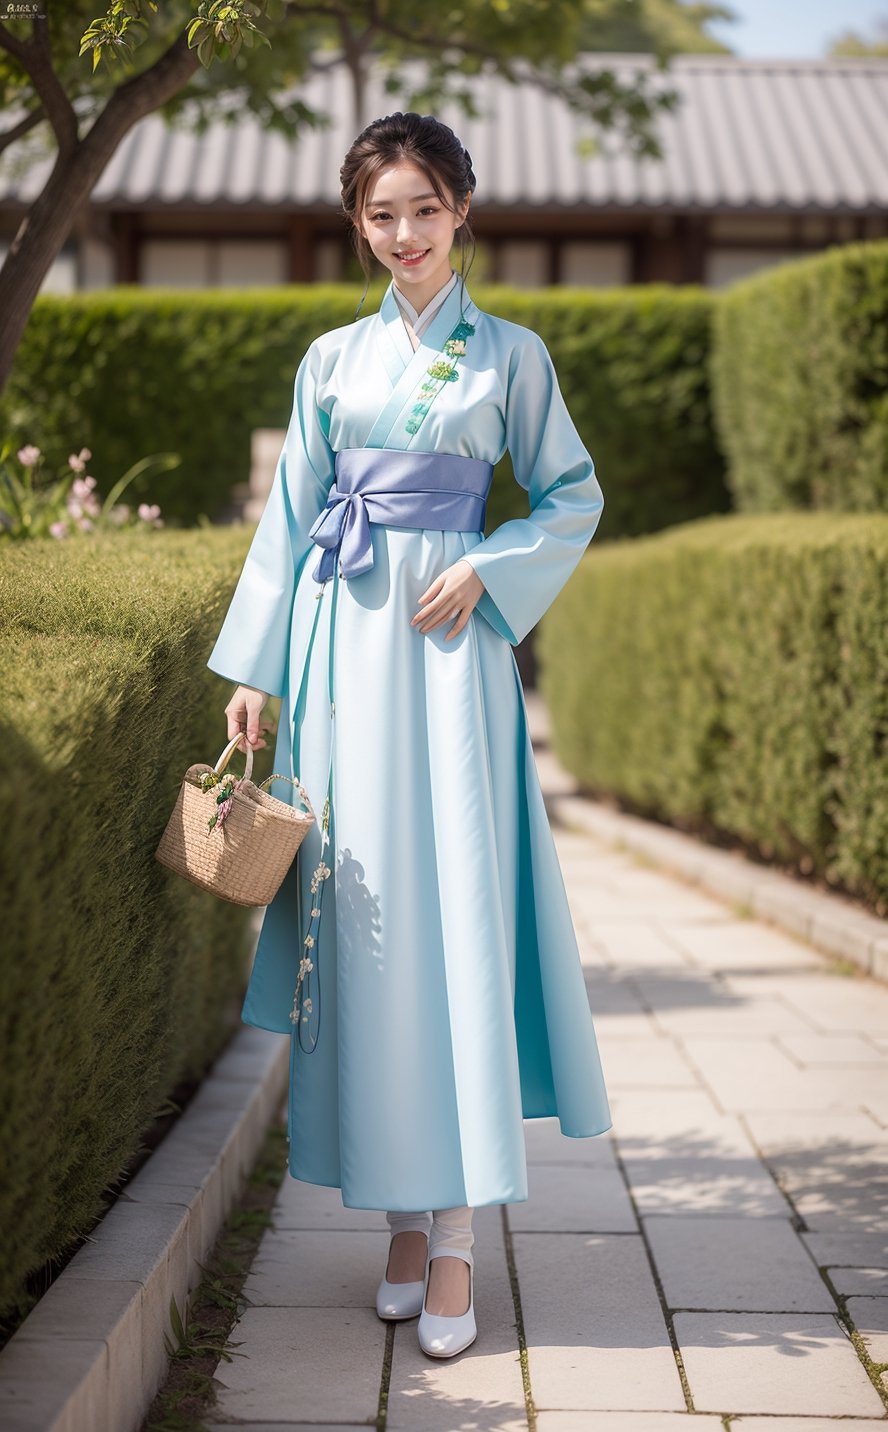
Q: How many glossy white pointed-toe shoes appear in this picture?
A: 2